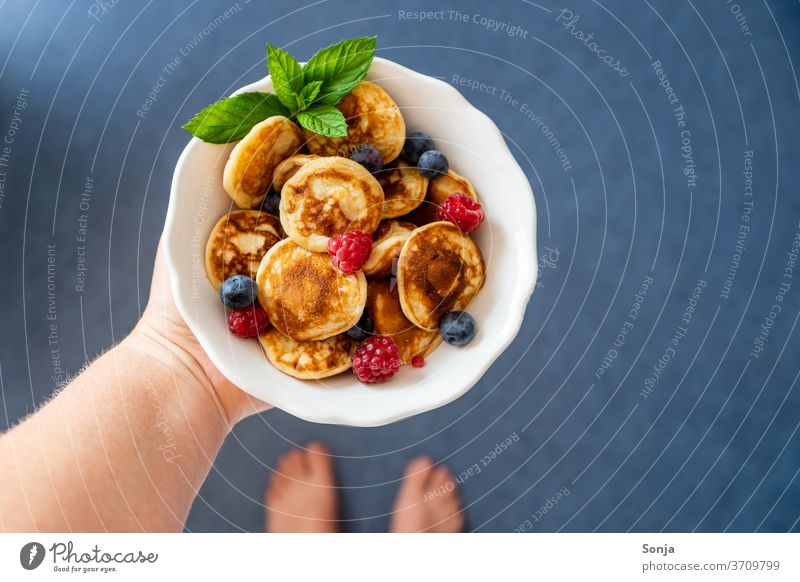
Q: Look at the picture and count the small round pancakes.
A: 12